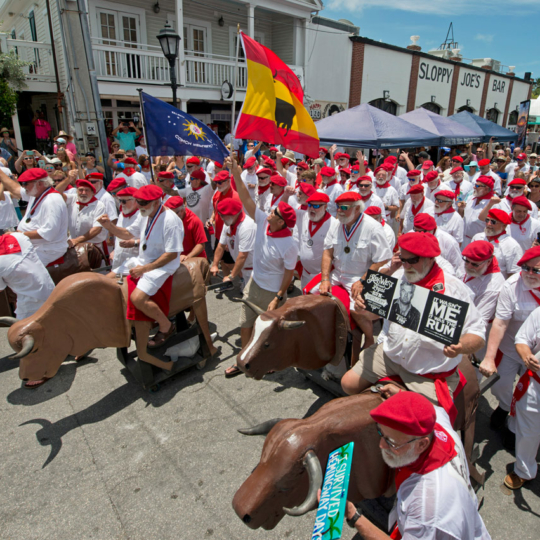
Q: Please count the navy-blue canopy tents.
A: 3